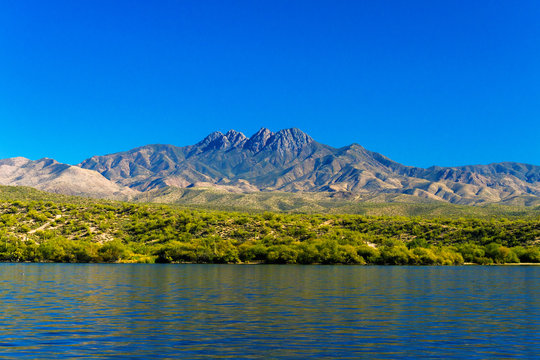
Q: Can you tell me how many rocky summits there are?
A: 4